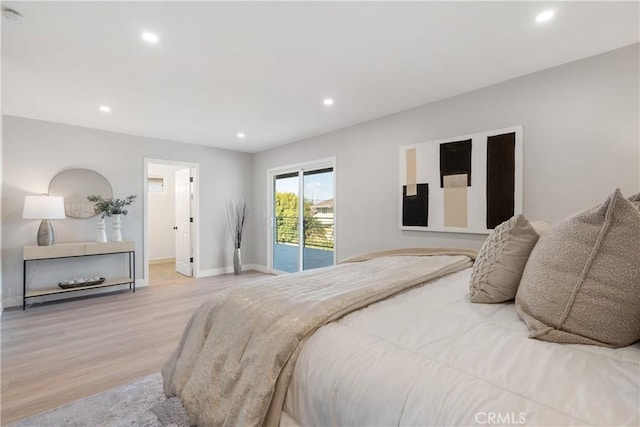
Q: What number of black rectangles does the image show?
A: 3